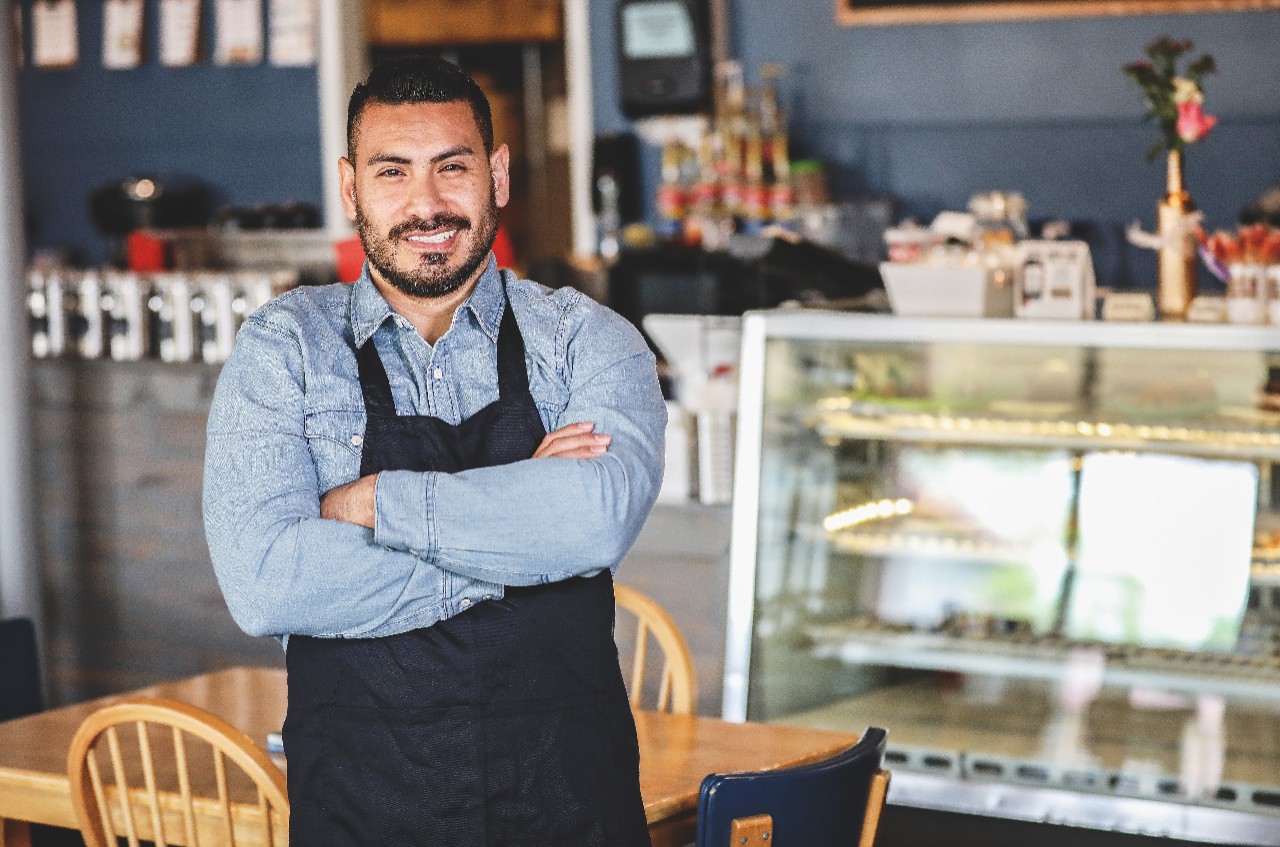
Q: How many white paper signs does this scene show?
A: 5